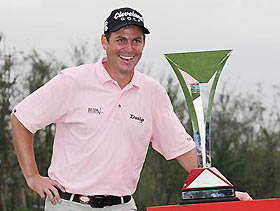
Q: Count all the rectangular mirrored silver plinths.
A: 1